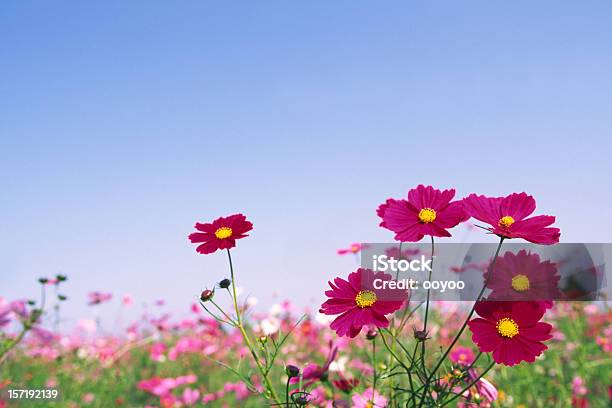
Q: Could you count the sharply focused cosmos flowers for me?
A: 6